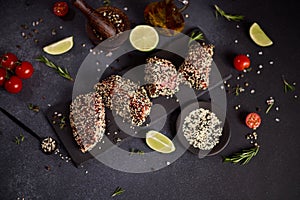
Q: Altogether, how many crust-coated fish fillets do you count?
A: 4